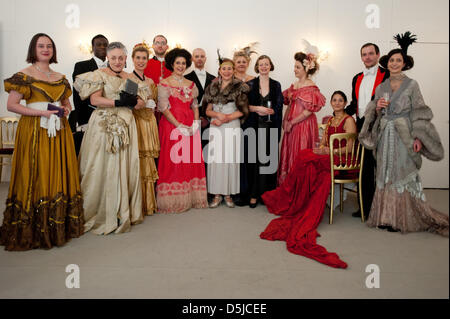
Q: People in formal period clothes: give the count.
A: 14